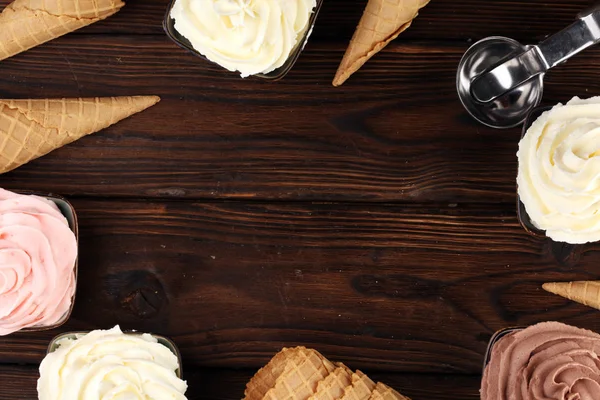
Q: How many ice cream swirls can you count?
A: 5